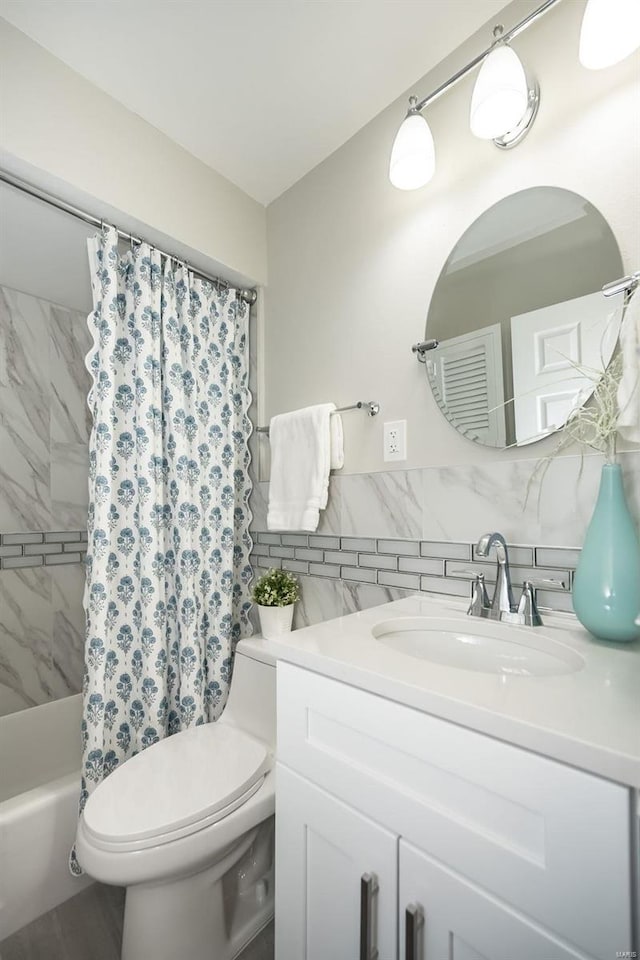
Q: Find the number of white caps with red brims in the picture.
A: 0